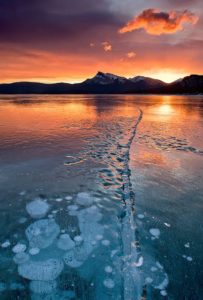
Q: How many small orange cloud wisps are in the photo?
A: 3